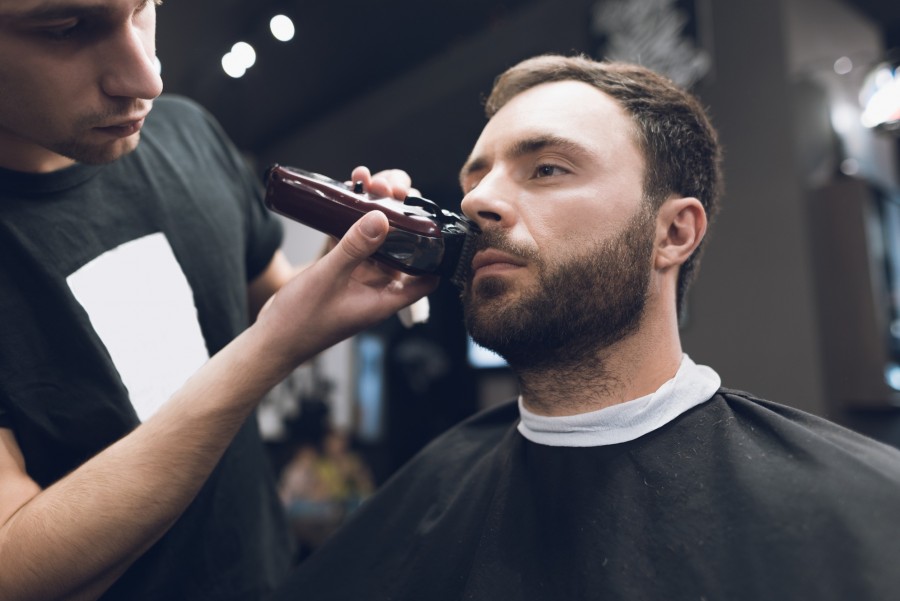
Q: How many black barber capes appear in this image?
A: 1